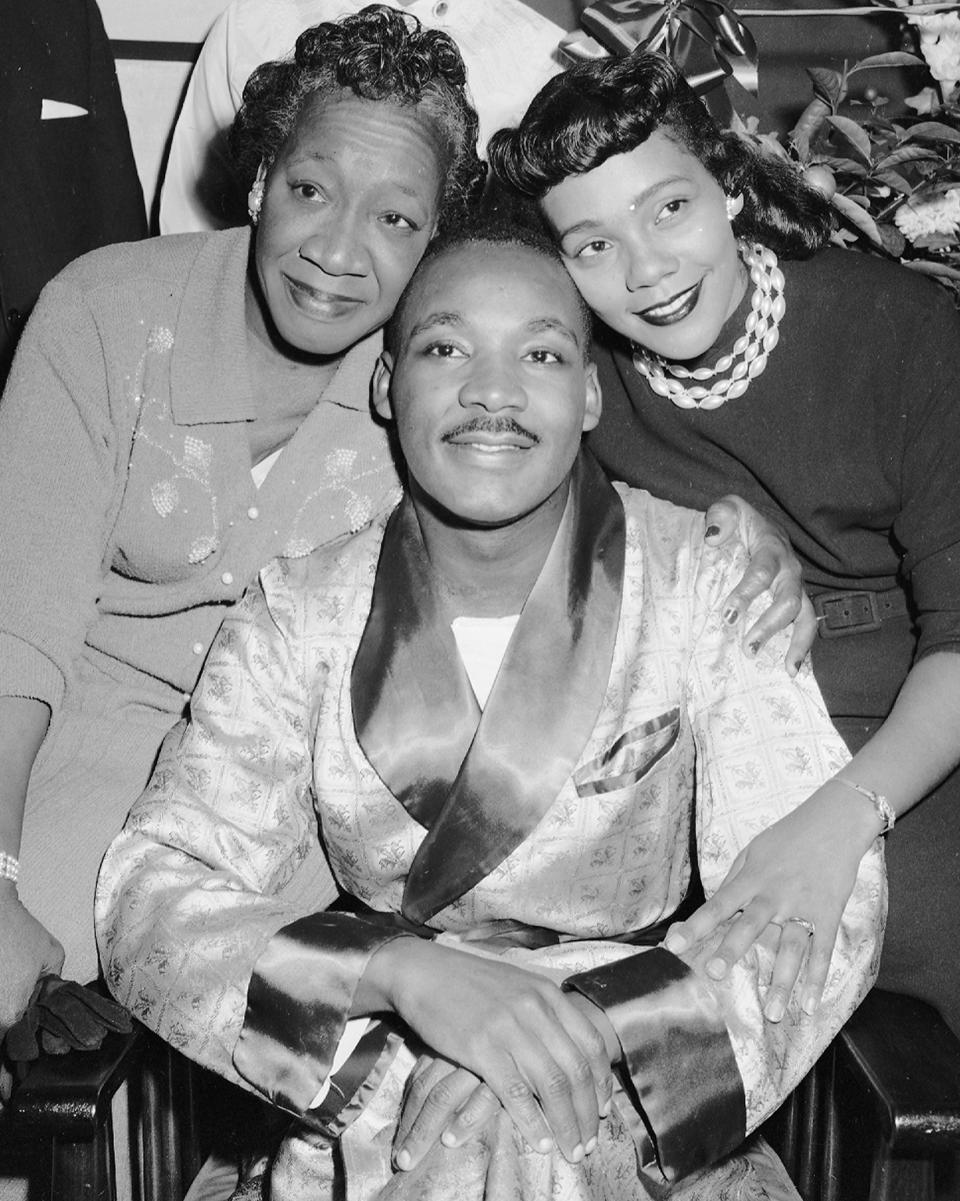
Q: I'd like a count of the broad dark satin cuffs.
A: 2